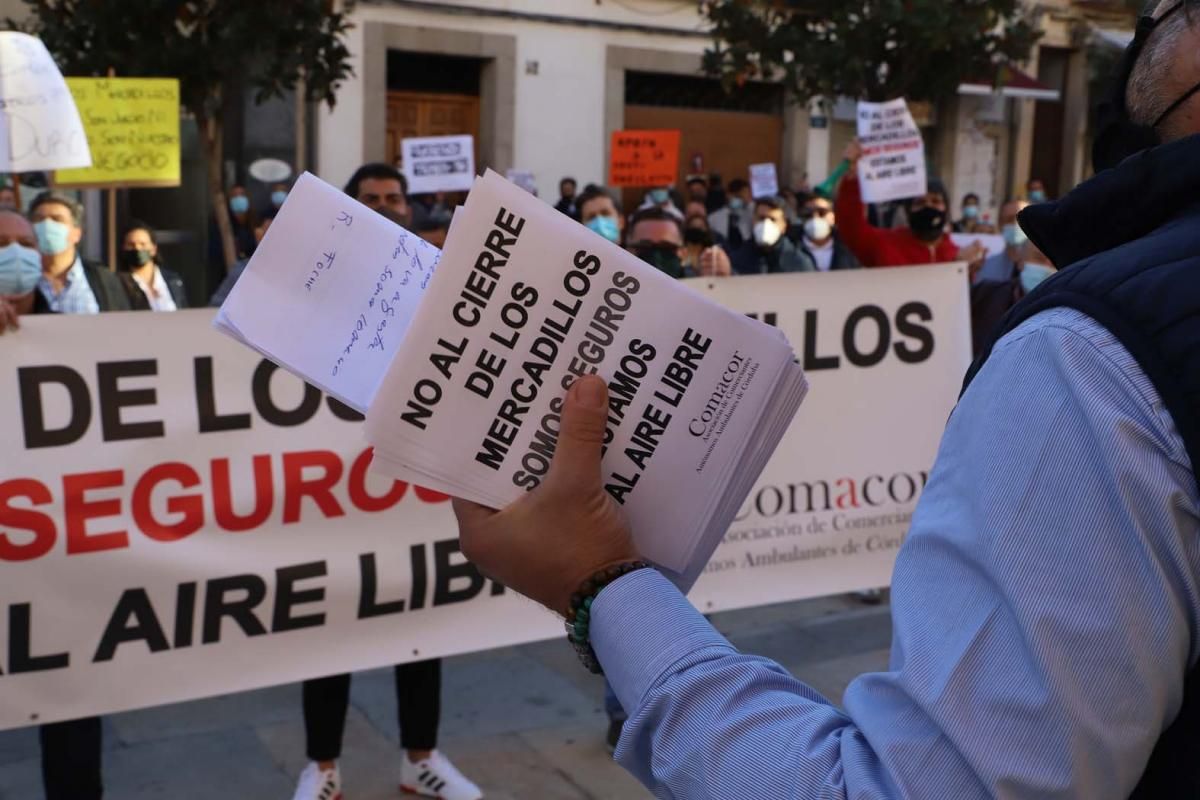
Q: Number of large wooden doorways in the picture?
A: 2